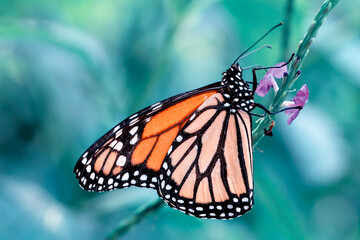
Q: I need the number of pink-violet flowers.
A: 2